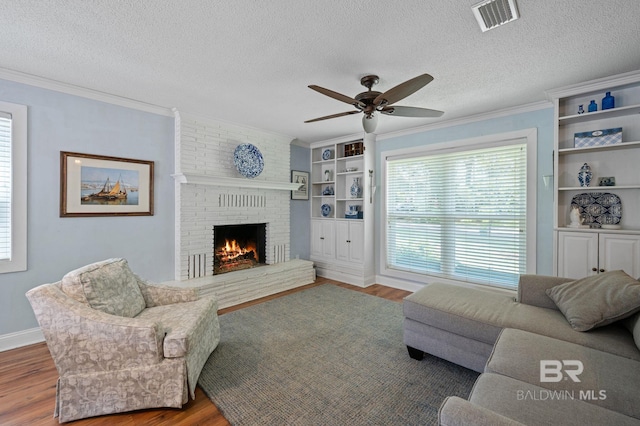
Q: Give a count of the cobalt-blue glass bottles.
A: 2